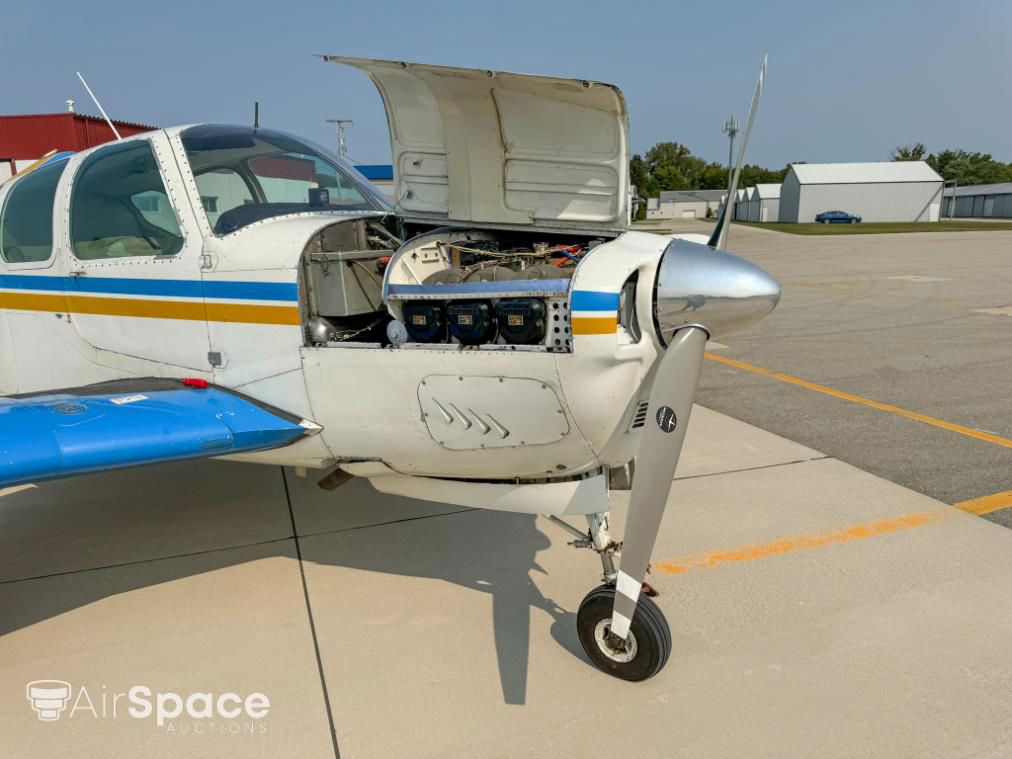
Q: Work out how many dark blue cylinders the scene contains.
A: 3